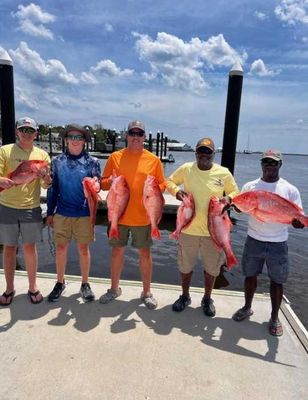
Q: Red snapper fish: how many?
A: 7